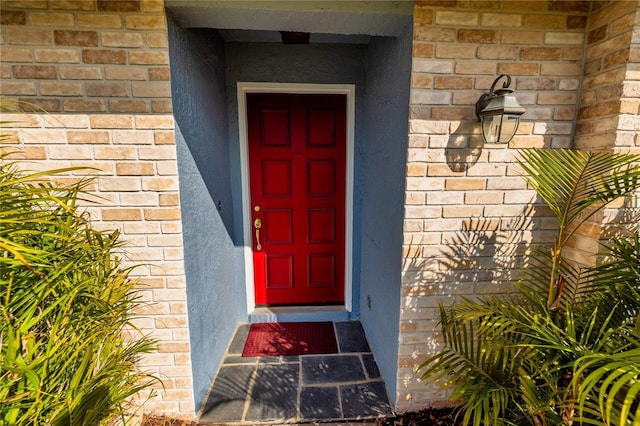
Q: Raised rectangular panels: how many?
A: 8